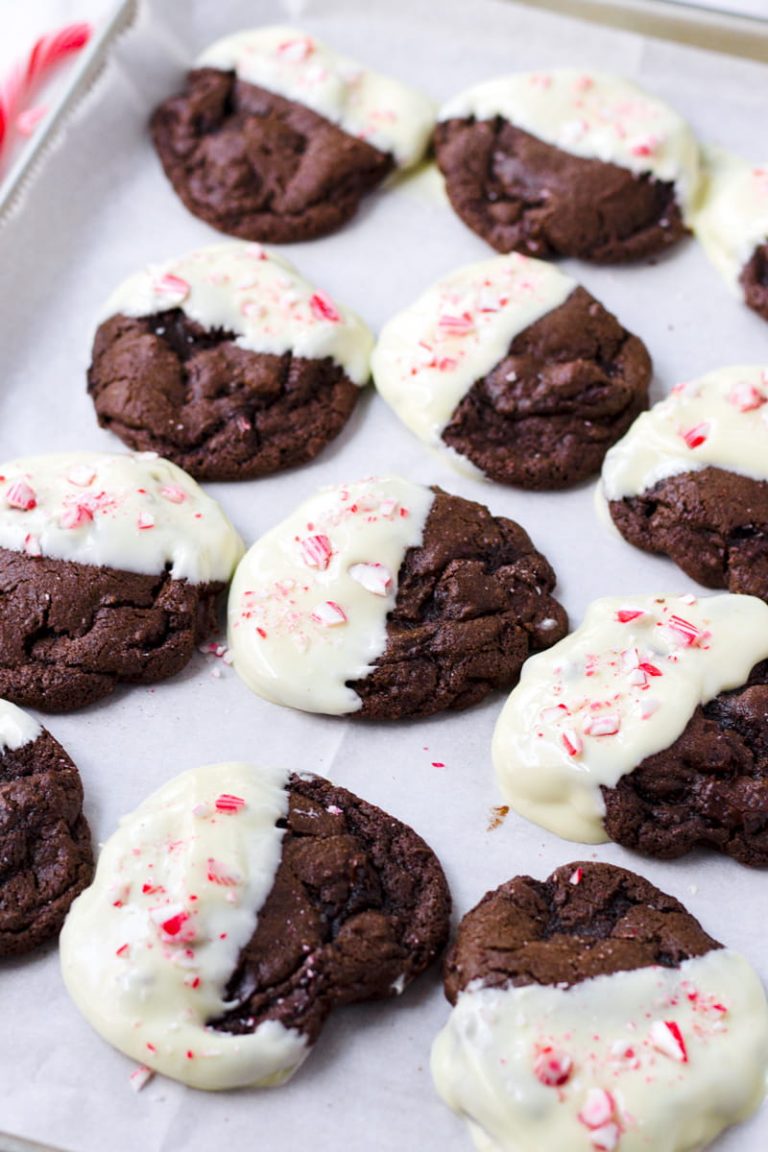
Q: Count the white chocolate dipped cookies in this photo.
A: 12